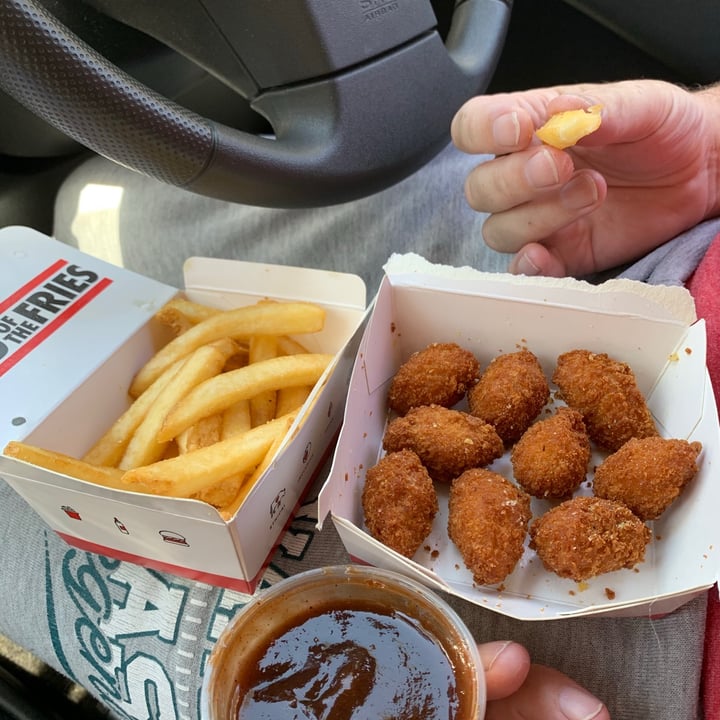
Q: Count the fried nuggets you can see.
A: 9